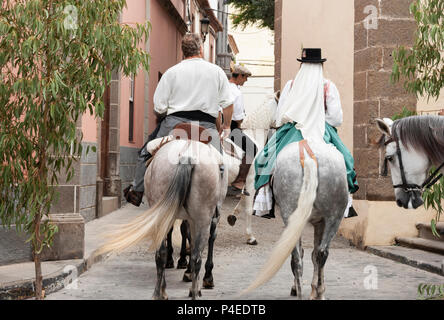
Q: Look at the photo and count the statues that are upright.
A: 0